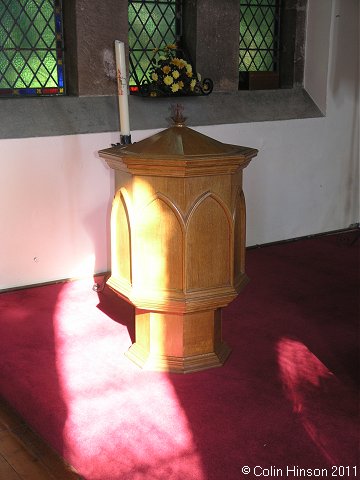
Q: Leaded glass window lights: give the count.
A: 3